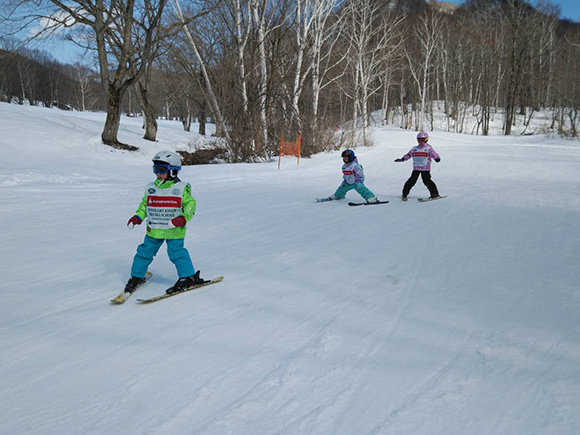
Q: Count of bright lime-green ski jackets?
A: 1